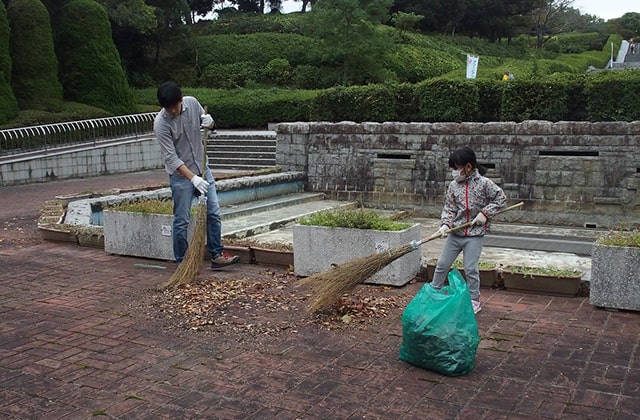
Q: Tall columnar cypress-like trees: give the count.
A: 3